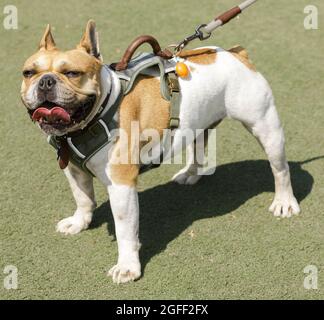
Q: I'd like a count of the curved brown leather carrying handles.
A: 1